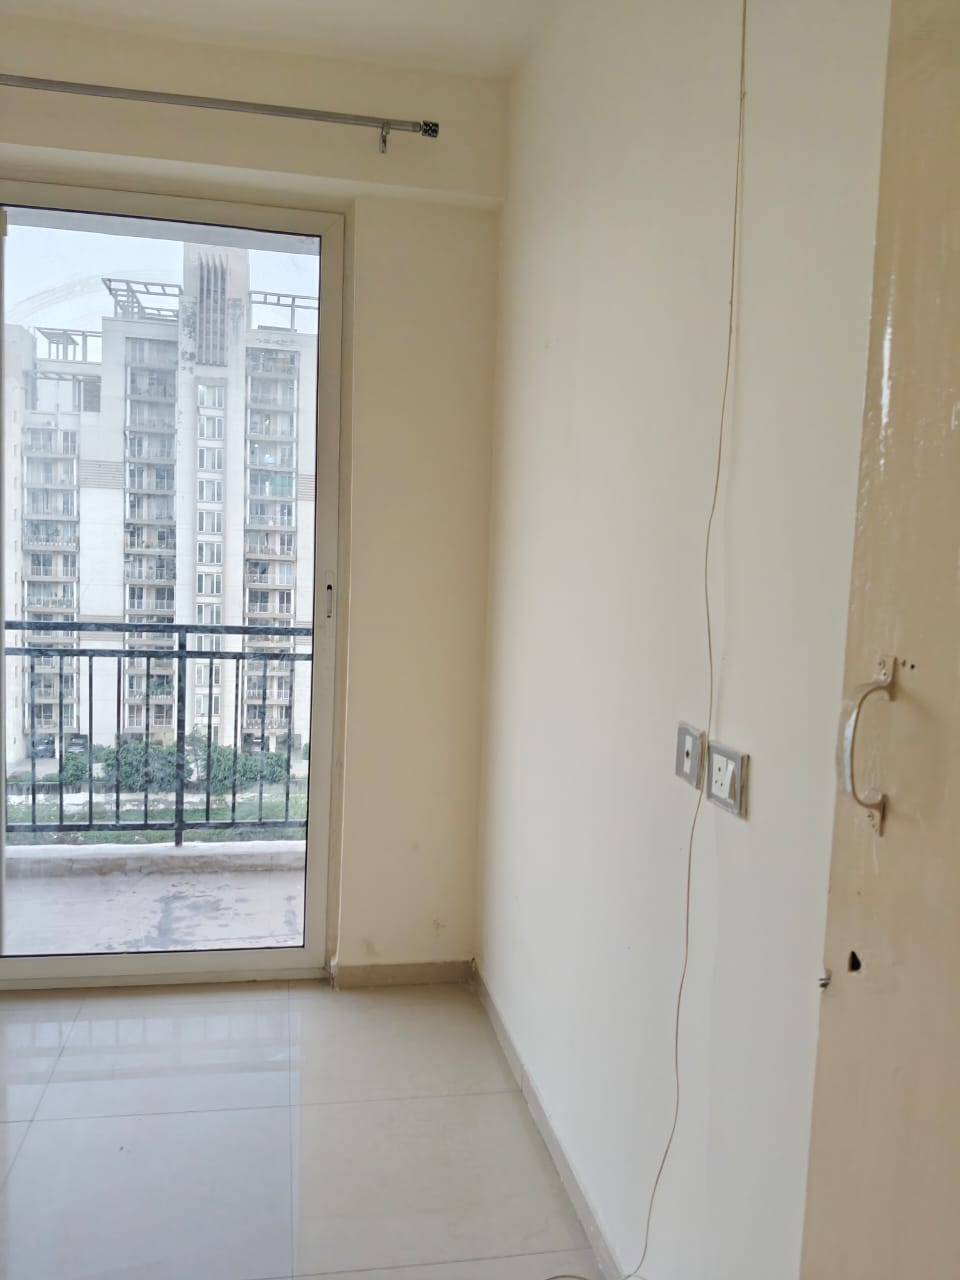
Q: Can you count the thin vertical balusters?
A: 9